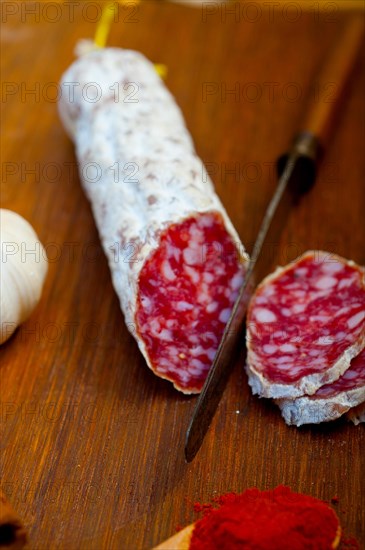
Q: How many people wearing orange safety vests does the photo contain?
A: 0